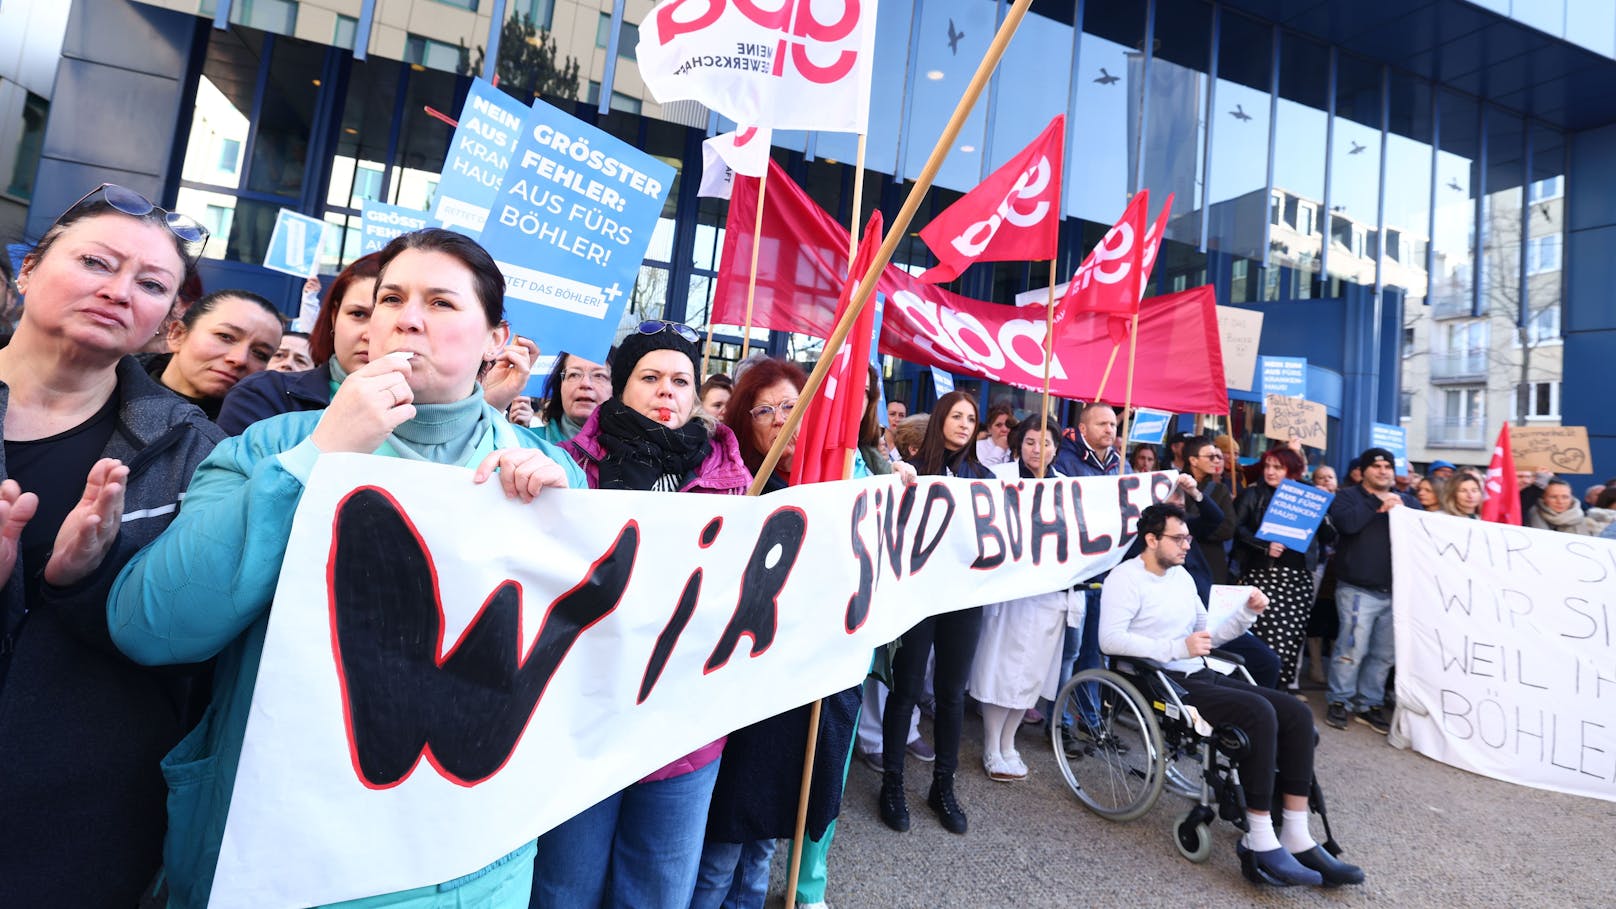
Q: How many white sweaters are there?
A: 1